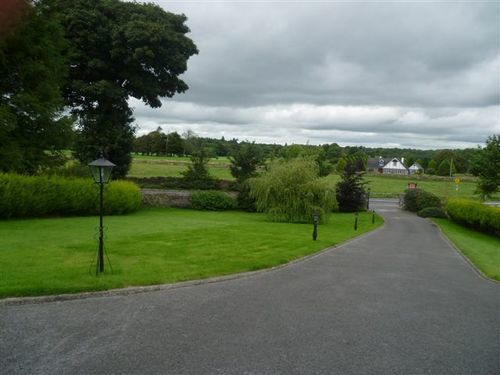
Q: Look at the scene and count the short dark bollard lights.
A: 3